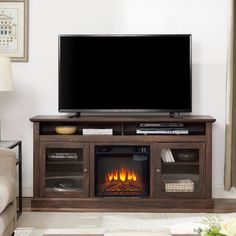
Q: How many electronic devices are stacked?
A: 2